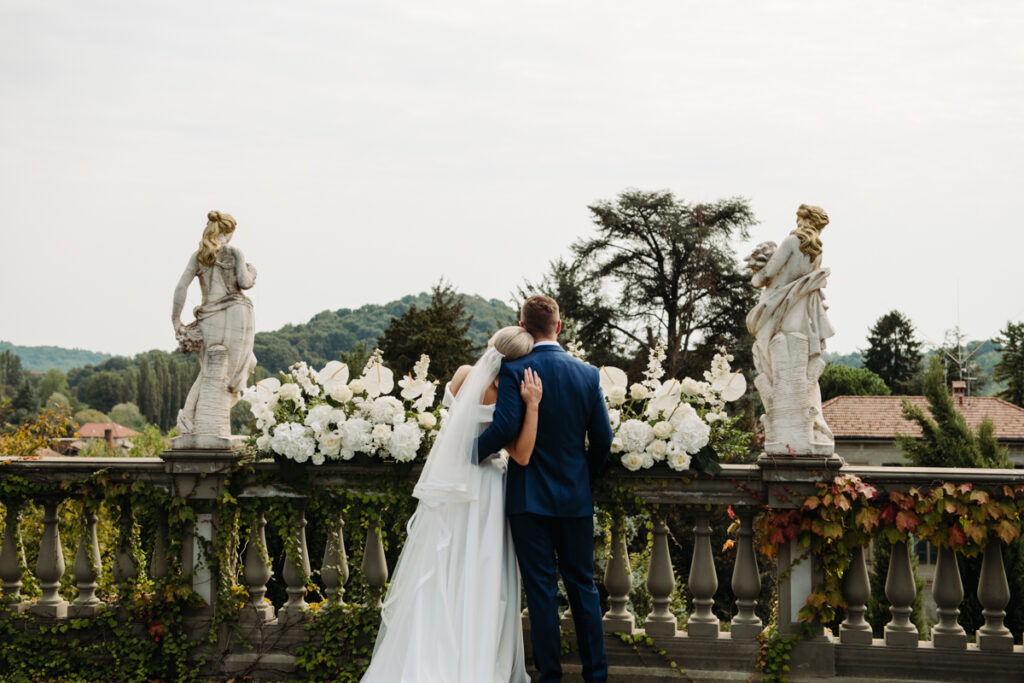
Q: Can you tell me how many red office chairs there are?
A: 0